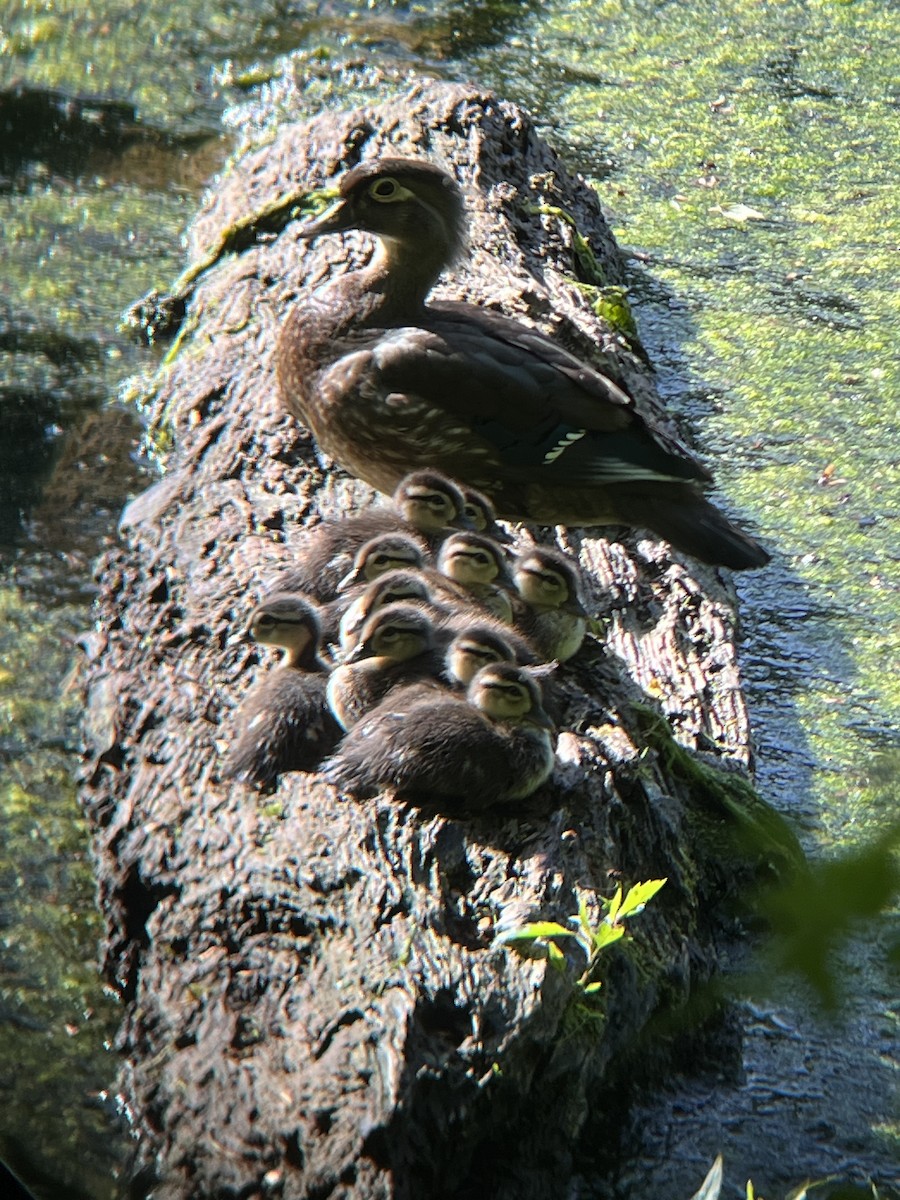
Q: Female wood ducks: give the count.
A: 1